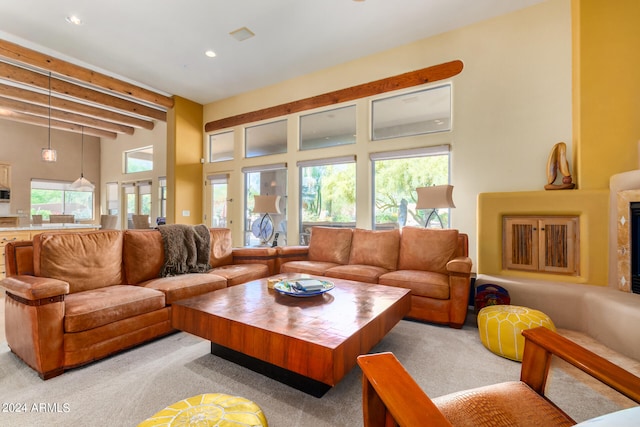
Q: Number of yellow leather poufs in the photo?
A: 2